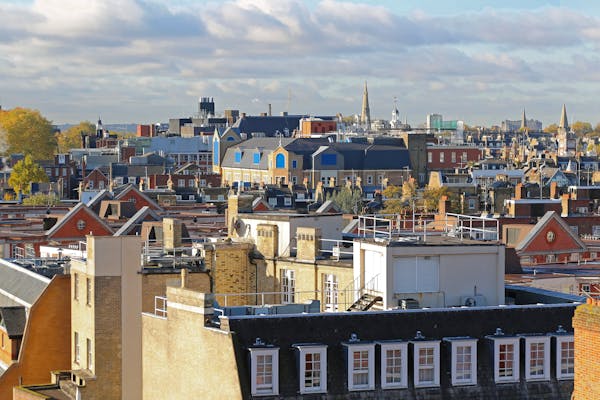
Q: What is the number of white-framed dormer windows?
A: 9